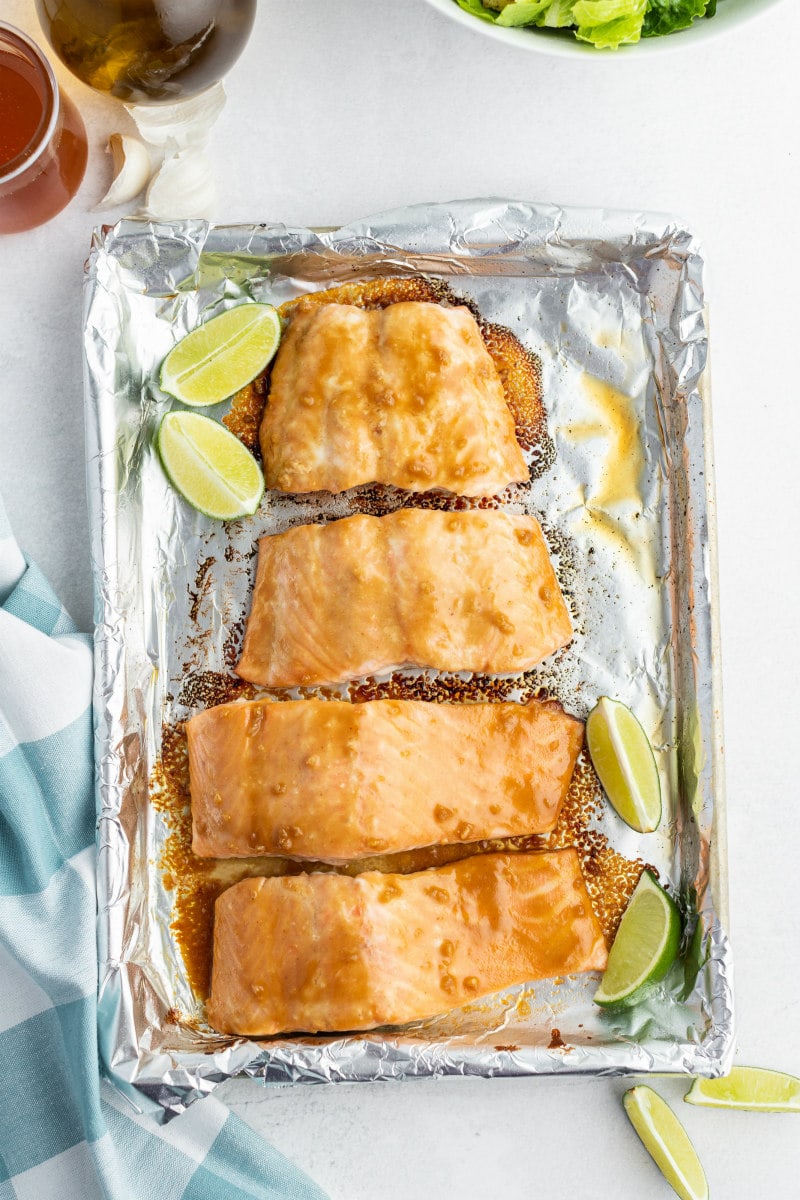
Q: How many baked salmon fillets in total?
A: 4